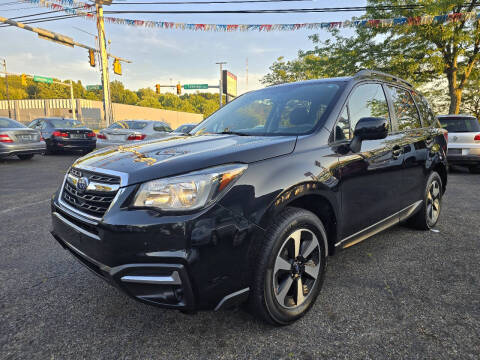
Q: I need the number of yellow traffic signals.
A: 5